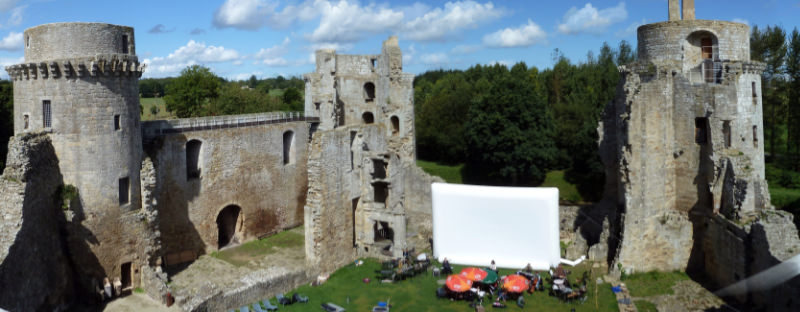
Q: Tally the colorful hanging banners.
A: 0